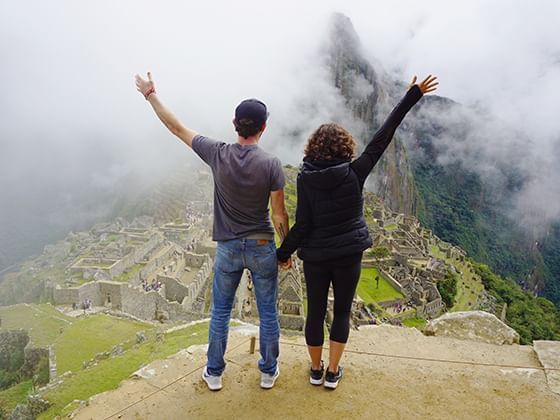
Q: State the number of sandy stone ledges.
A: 1